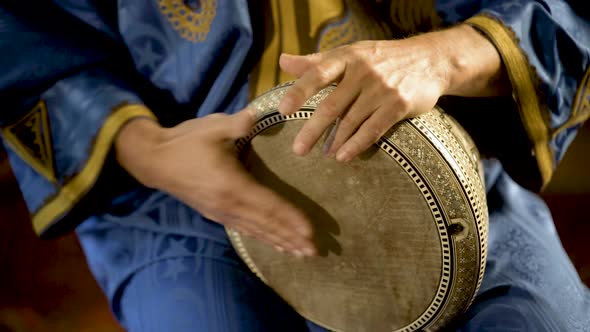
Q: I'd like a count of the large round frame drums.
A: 1